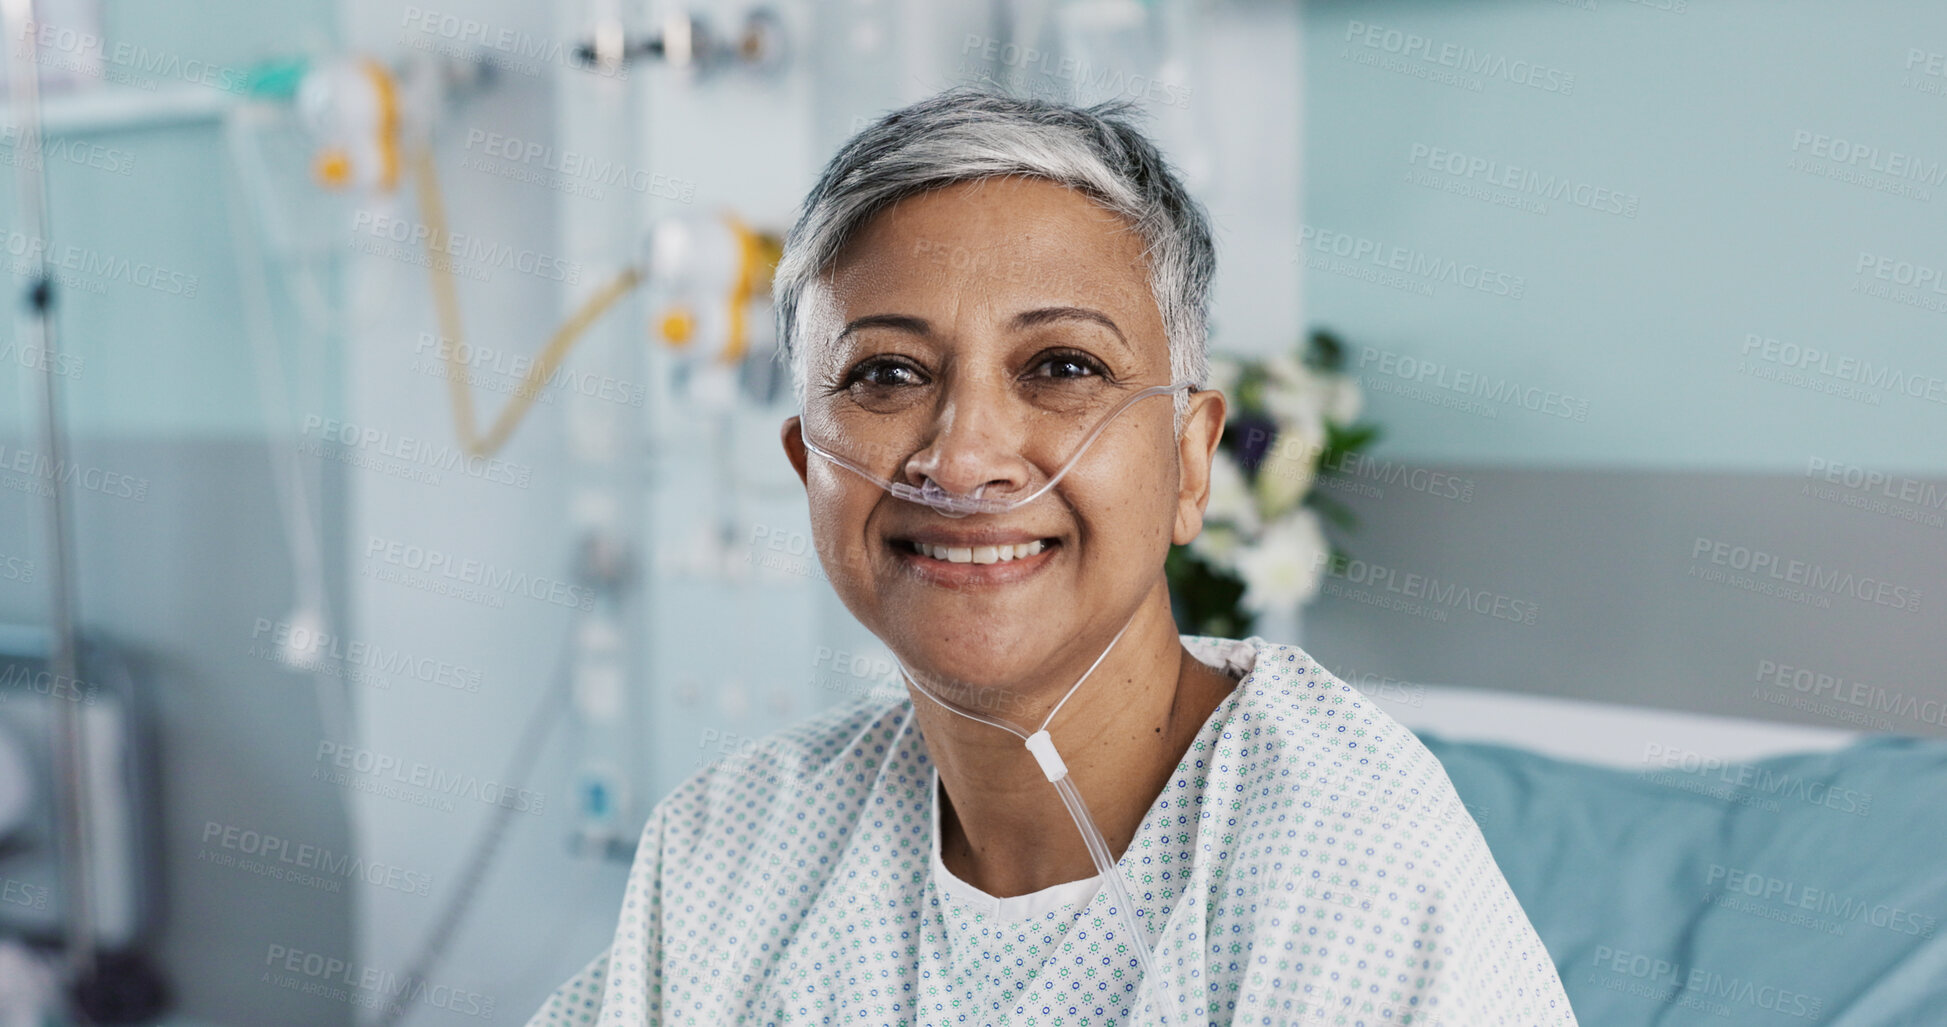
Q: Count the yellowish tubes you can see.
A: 1